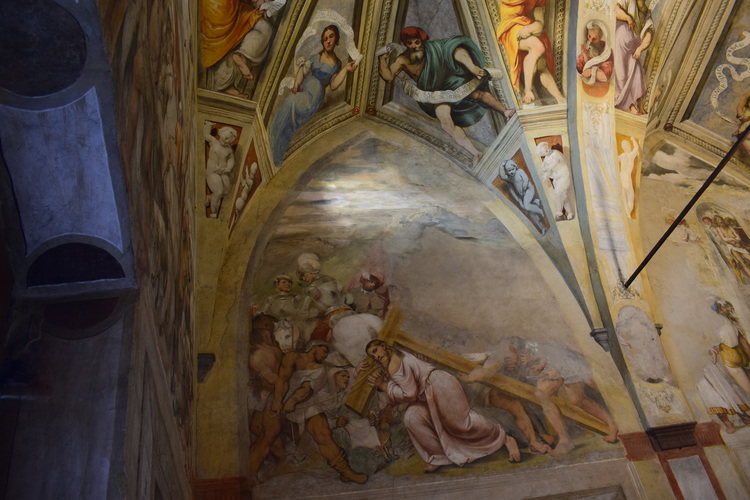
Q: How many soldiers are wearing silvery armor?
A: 3